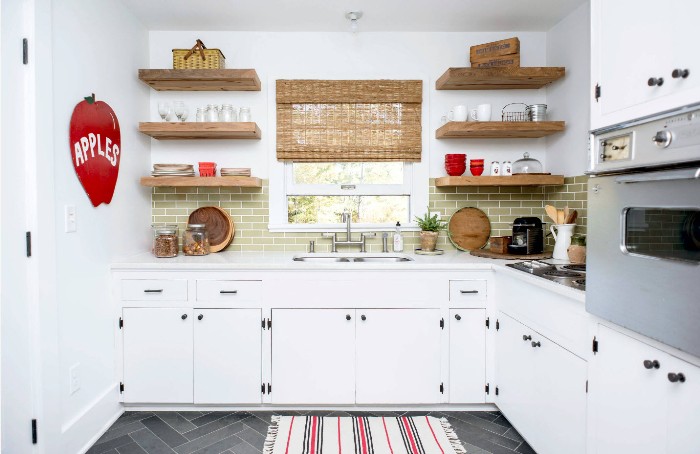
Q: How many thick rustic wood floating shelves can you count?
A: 6